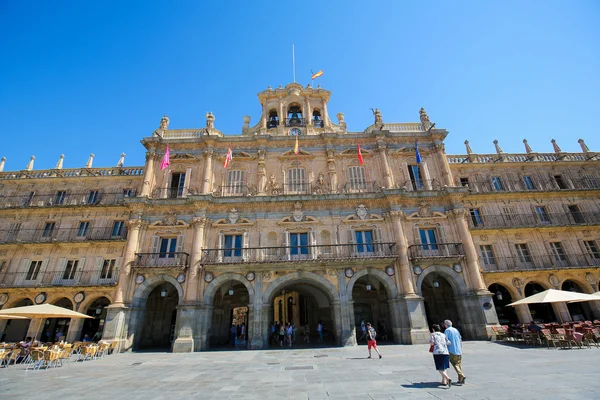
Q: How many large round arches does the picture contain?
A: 5